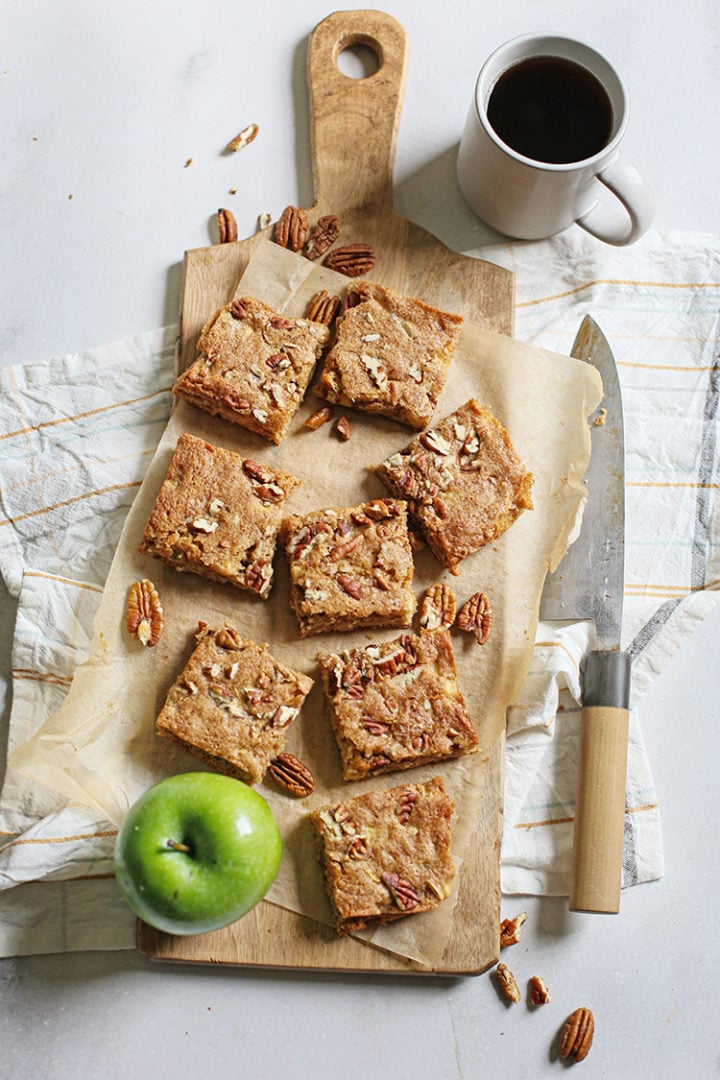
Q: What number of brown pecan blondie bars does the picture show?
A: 8